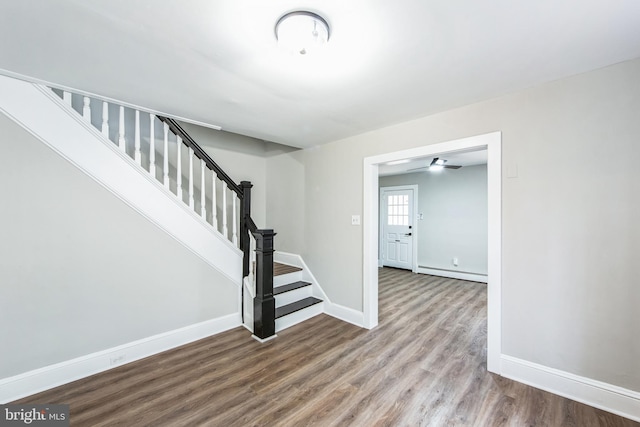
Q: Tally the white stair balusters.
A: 14